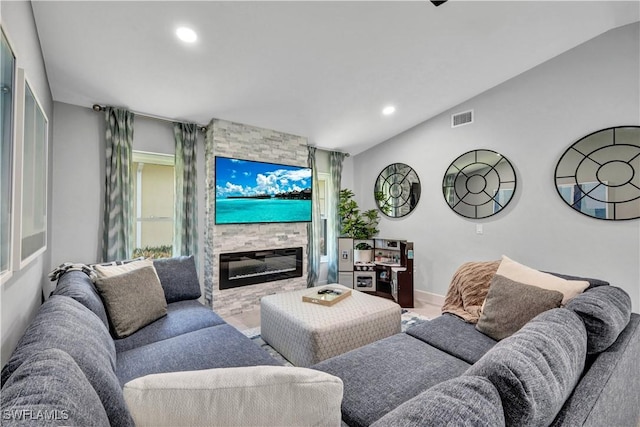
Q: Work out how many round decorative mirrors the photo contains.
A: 3